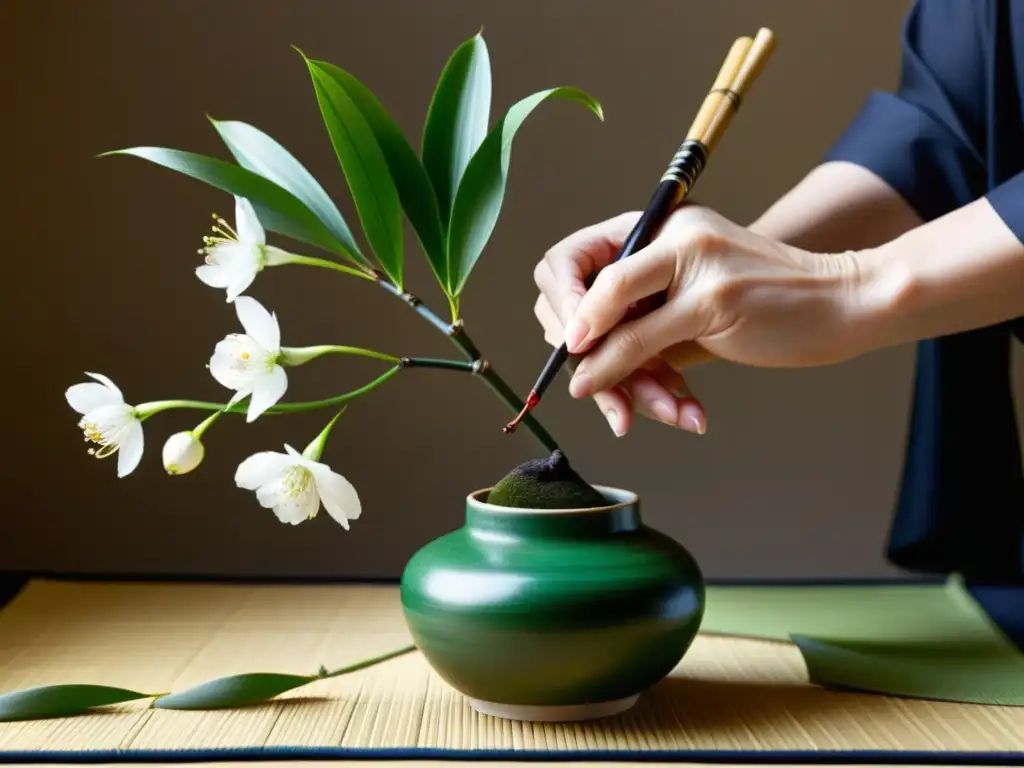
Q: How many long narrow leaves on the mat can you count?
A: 2